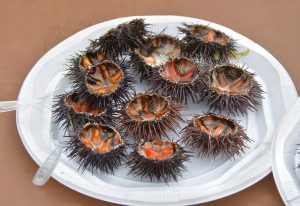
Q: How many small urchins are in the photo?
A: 12